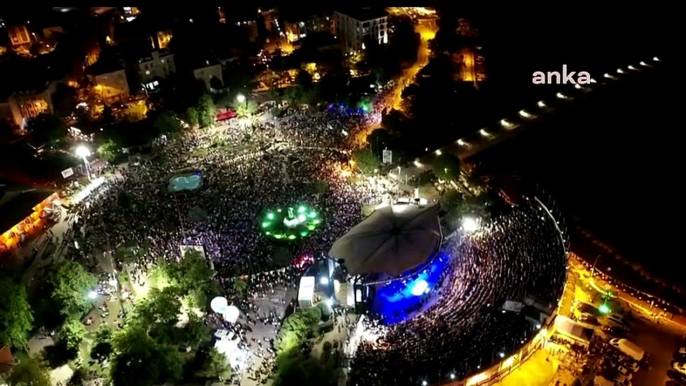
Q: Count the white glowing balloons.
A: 2